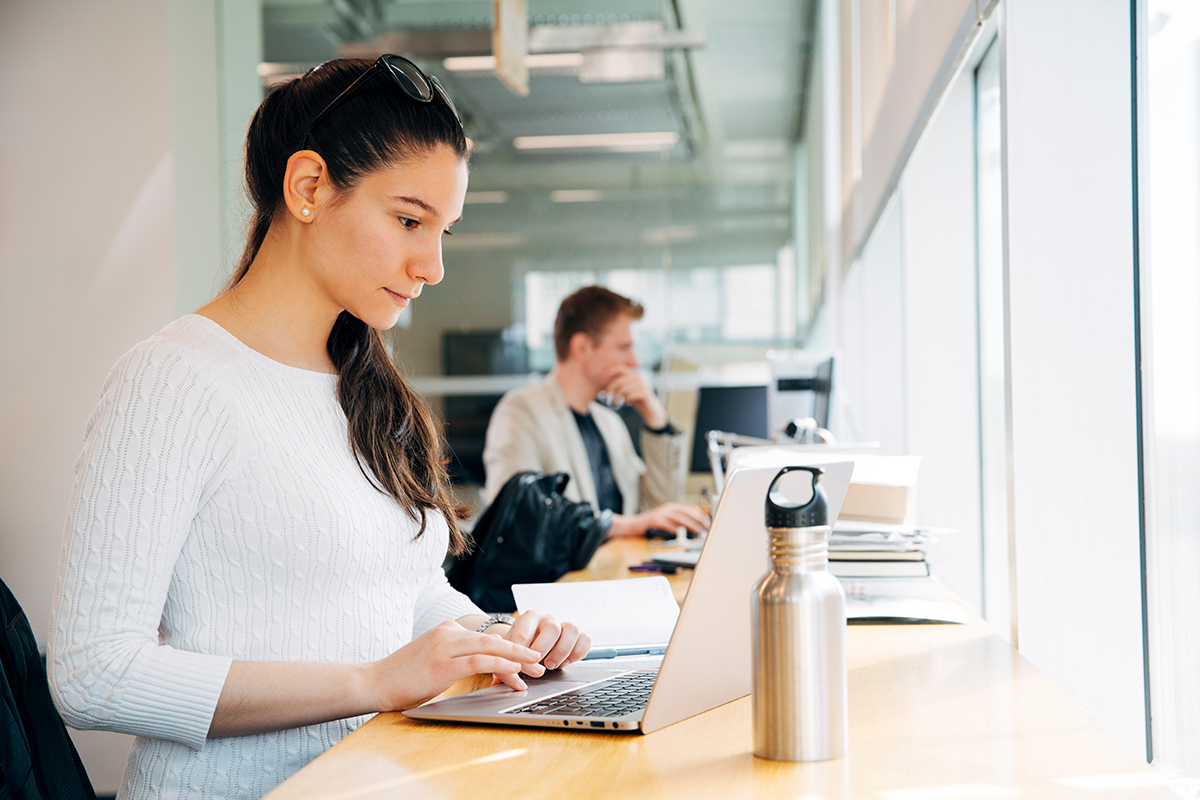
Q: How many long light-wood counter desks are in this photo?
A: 1